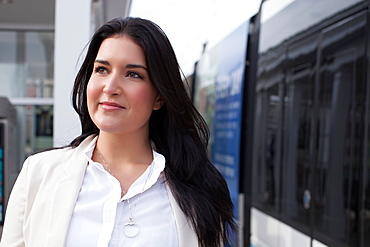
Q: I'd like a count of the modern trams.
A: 1